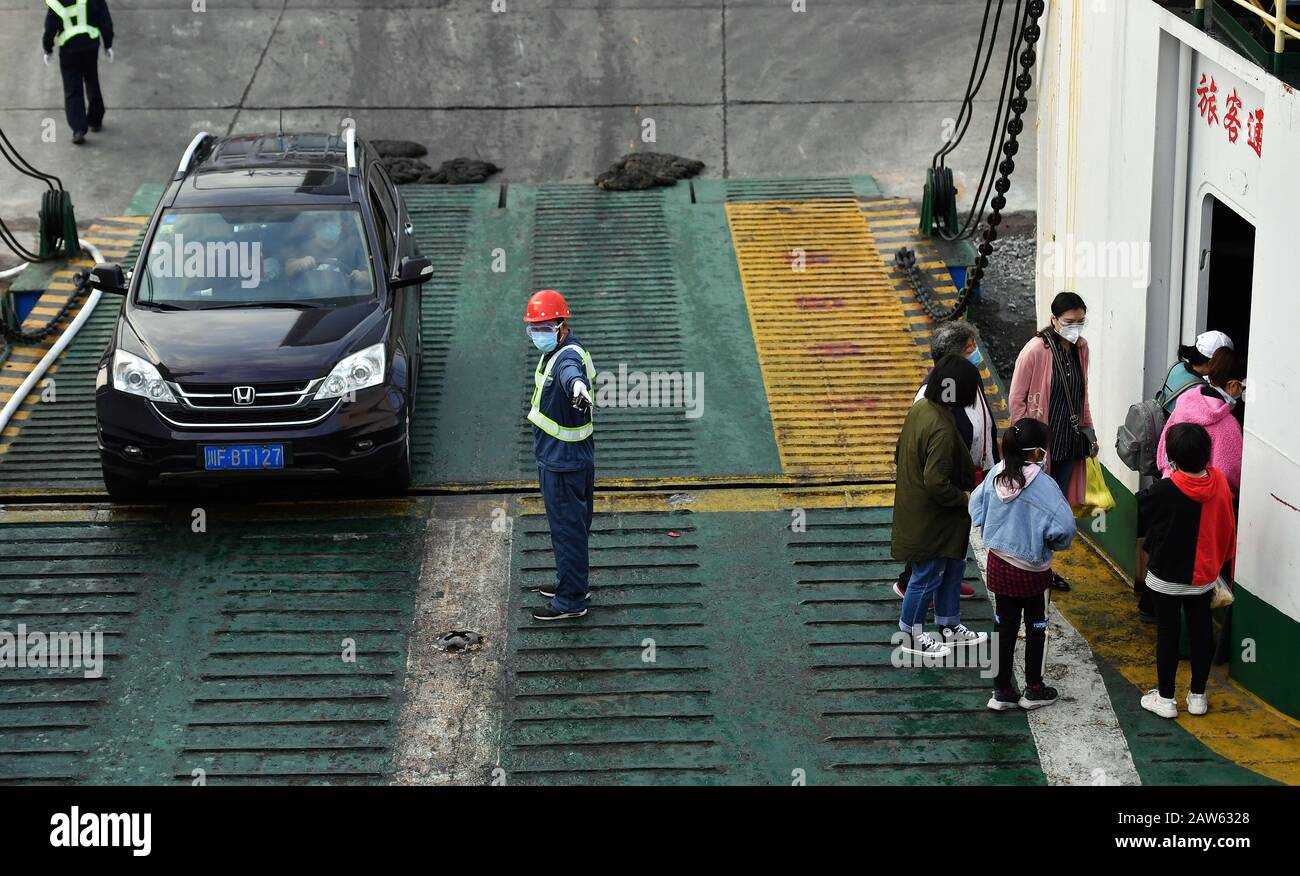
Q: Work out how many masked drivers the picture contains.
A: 1